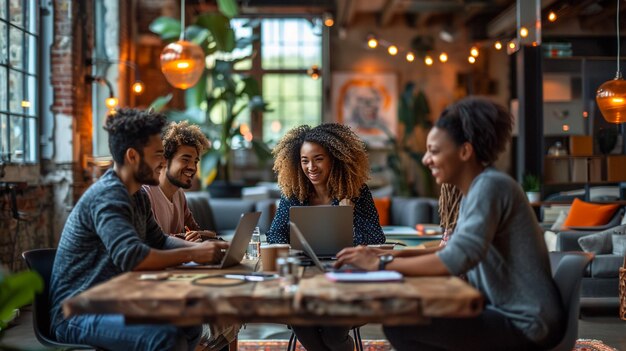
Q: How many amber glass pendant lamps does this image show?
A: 2